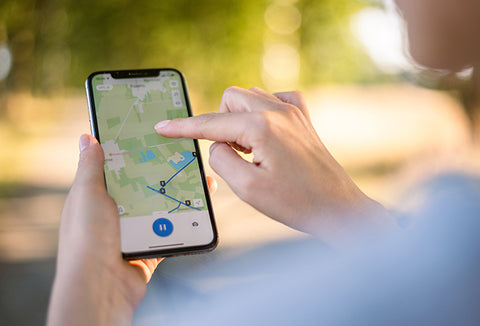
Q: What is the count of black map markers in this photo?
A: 4